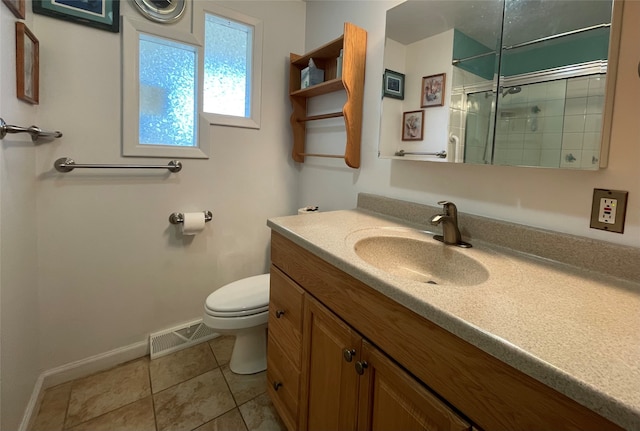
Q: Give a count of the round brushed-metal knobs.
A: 4